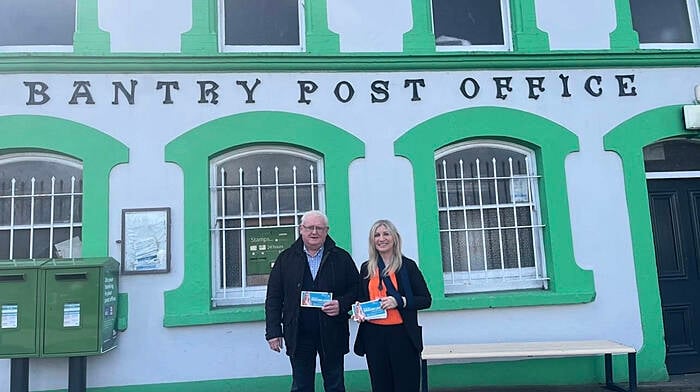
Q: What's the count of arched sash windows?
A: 3